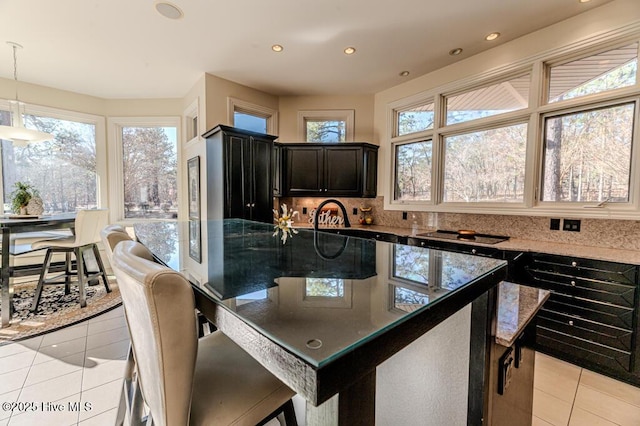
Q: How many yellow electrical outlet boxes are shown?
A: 0